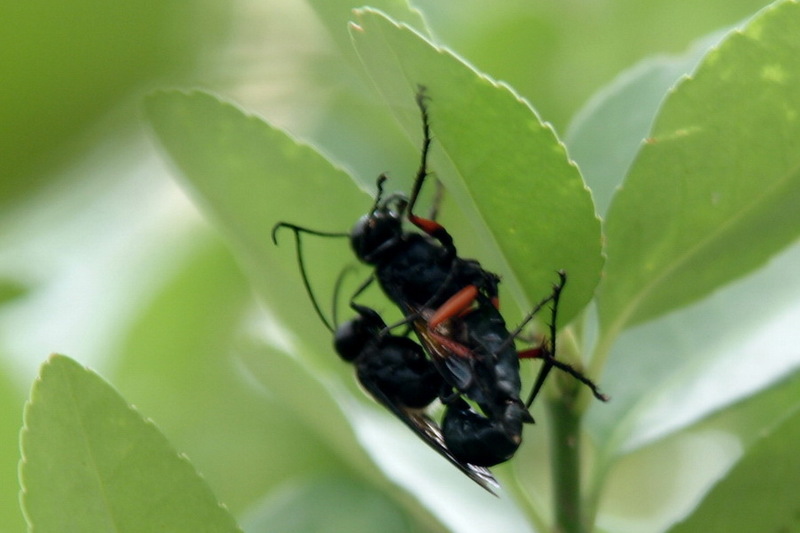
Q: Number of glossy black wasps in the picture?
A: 2